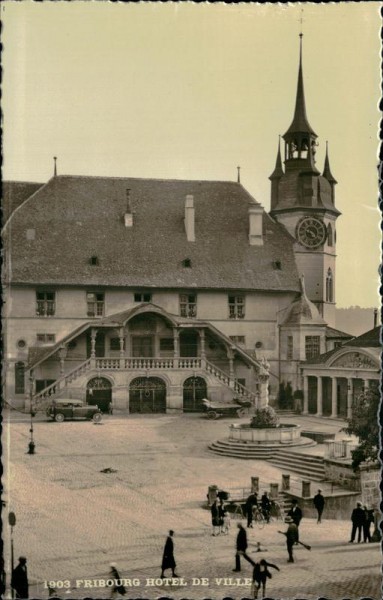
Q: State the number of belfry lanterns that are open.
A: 1